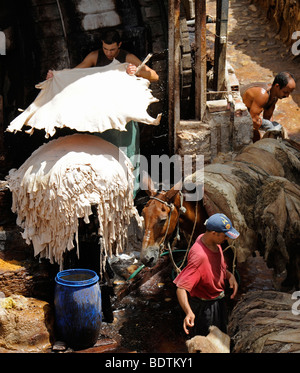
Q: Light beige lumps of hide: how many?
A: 2